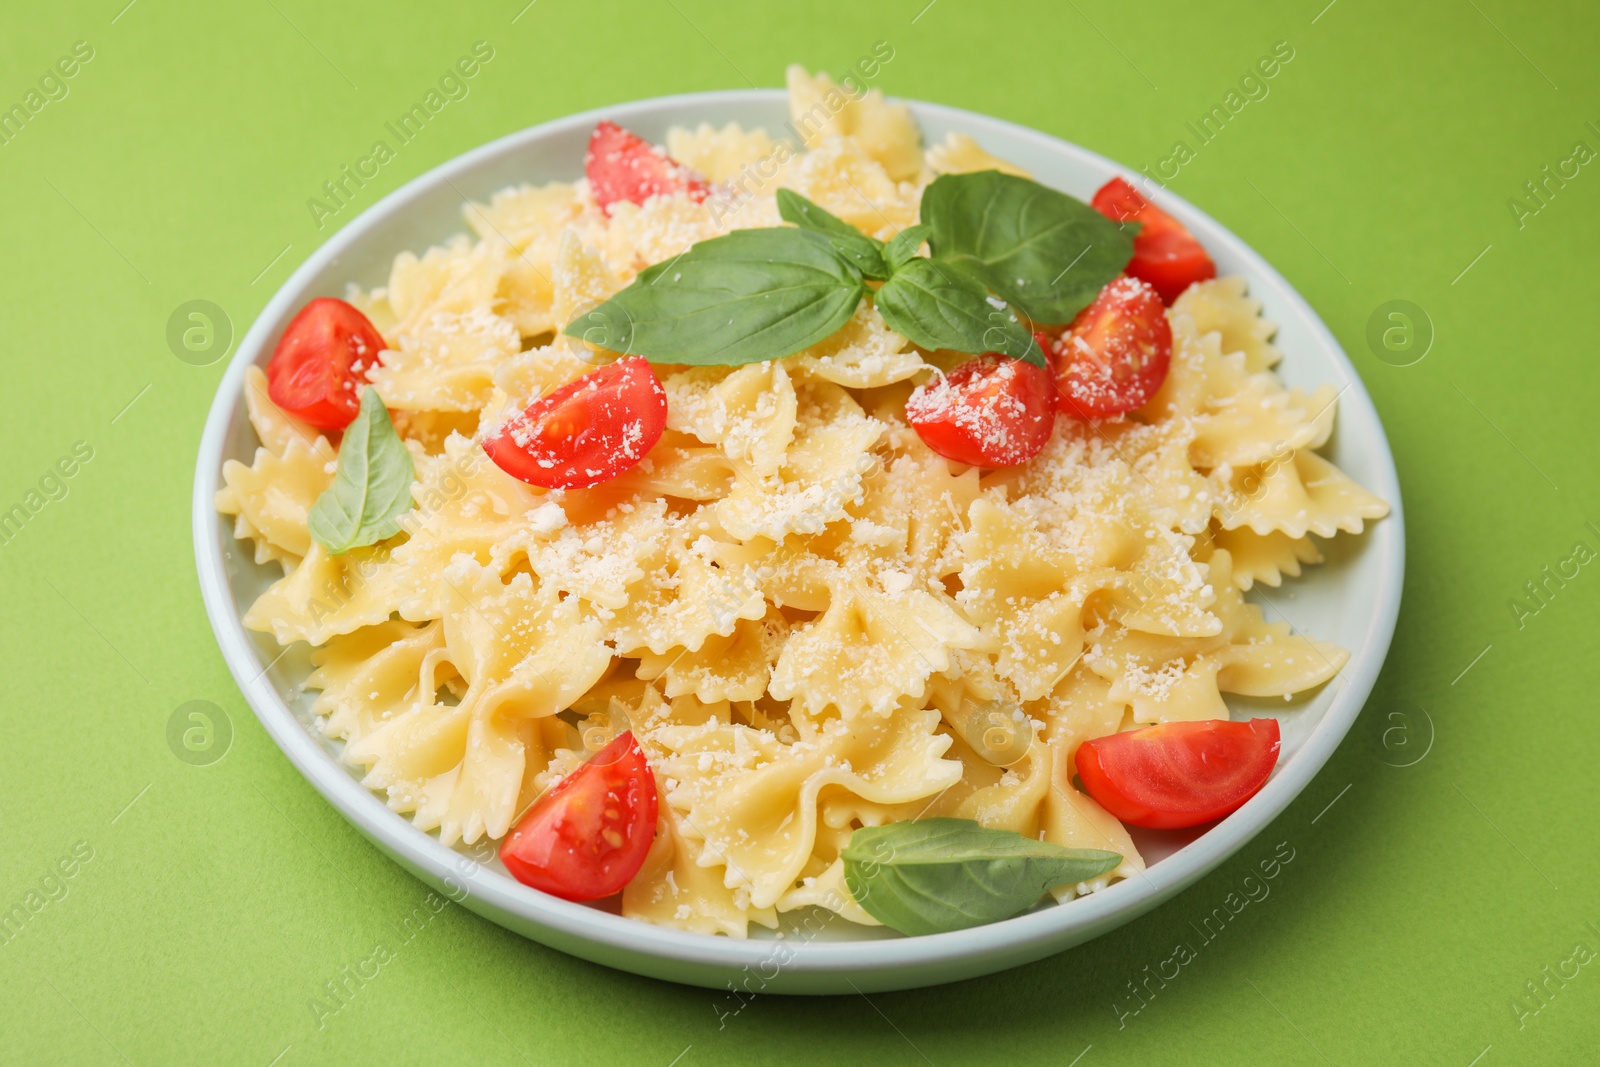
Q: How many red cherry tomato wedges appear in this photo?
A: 8